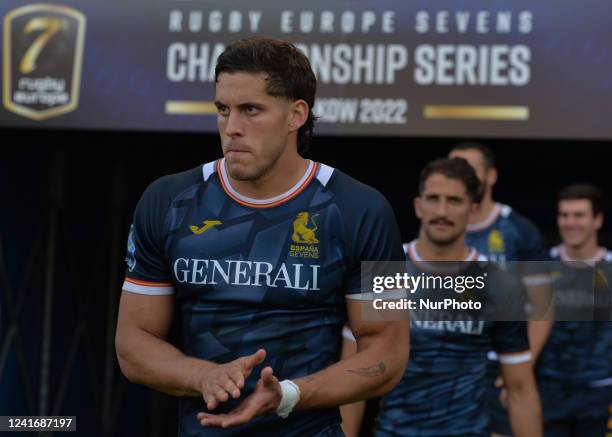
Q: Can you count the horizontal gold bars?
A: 2